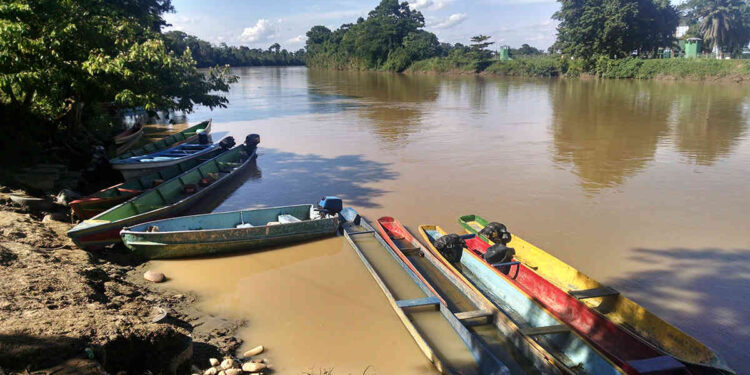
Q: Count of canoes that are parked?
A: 11